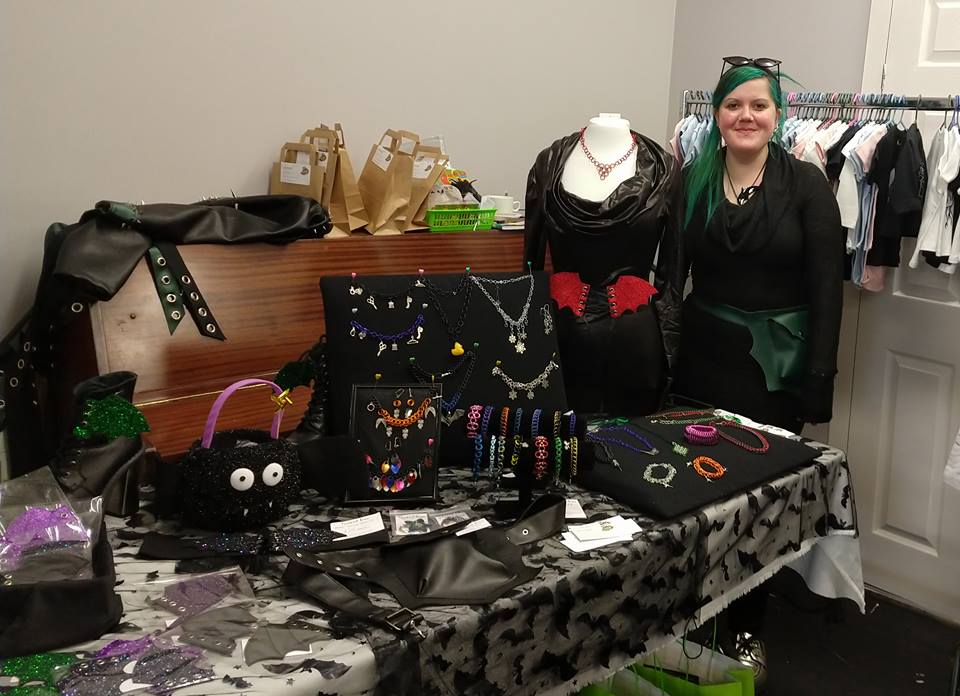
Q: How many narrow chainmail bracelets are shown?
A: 12